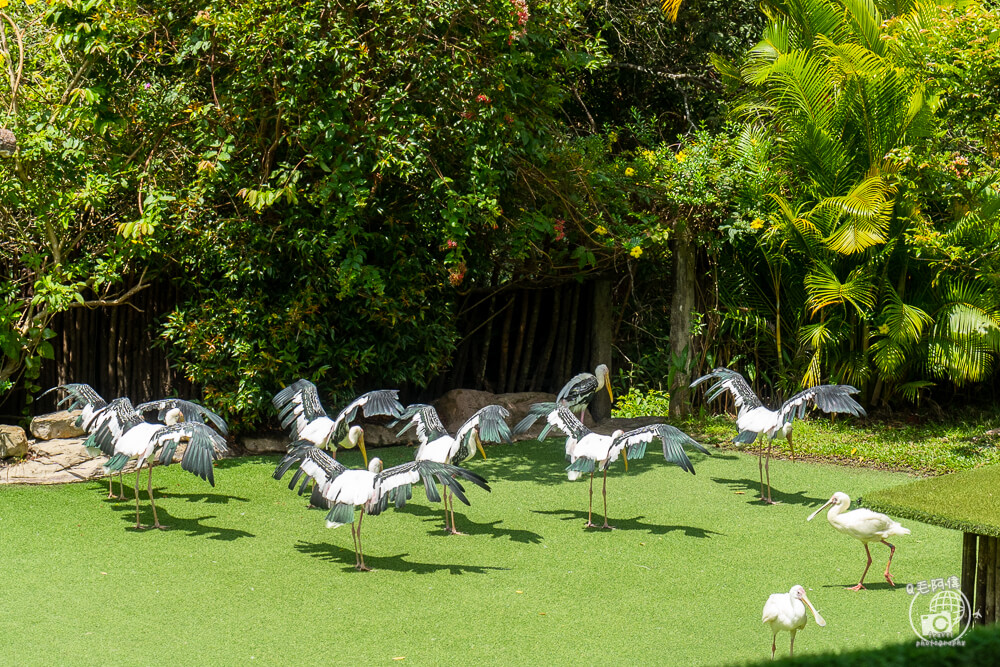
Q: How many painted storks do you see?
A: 8